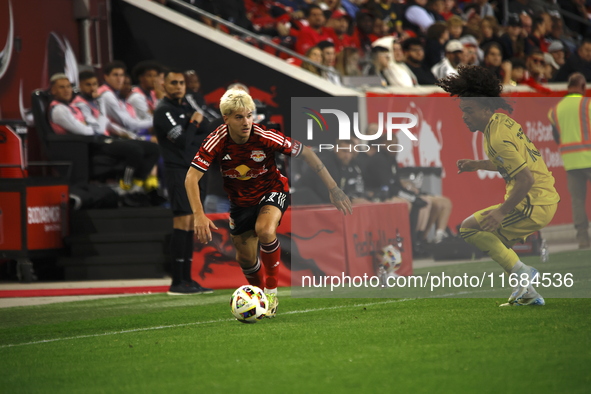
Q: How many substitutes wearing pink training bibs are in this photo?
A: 5